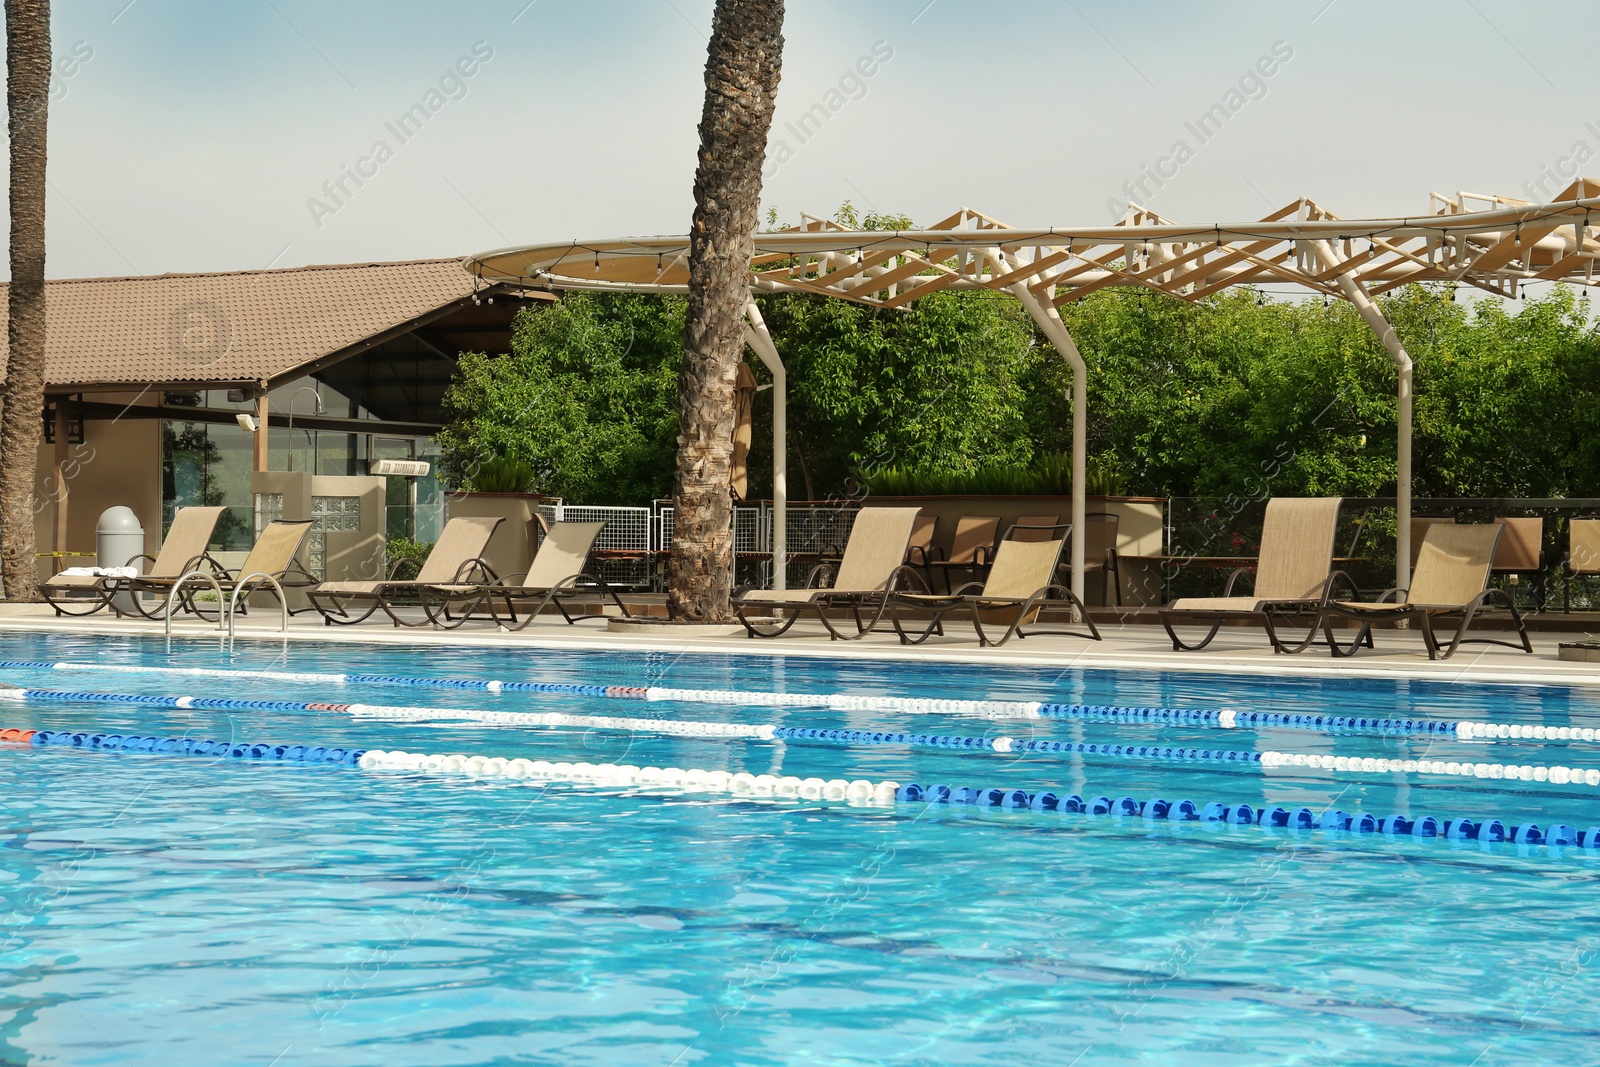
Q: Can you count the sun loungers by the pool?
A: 8